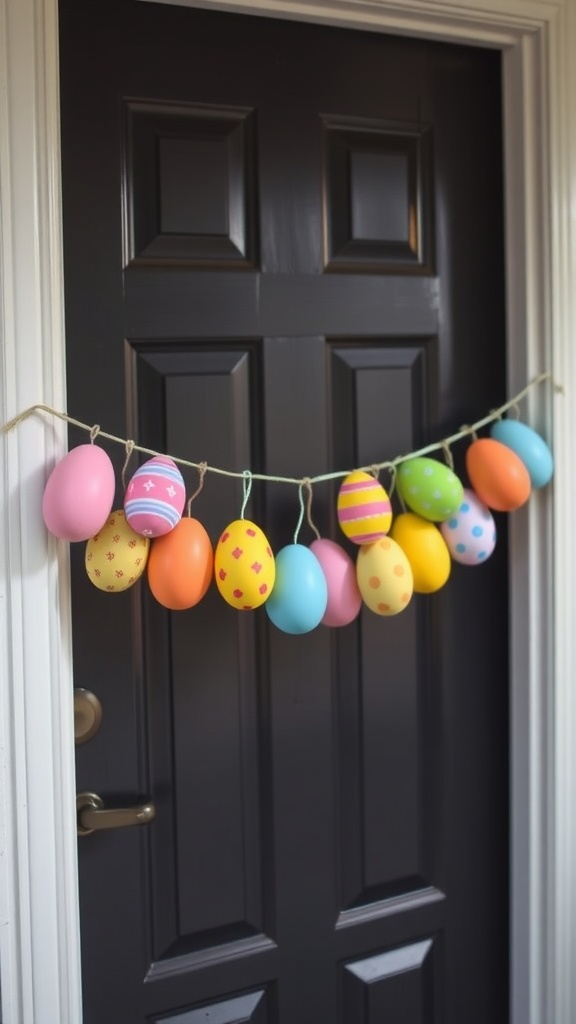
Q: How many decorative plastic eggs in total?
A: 14